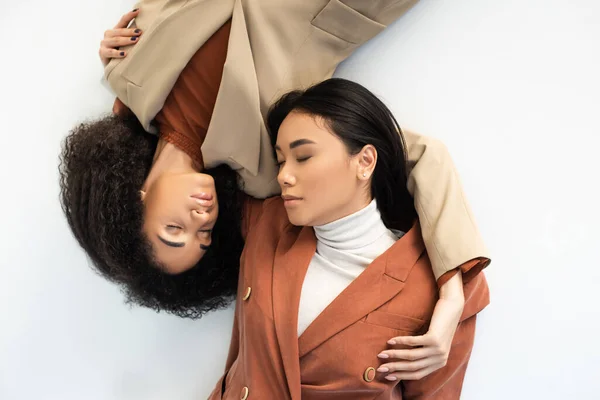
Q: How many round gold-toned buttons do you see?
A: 3